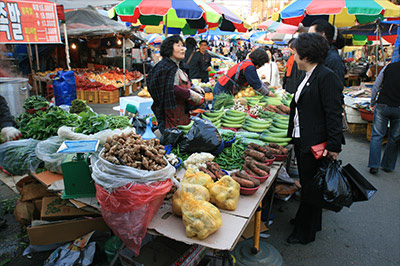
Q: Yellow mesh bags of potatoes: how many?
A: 4